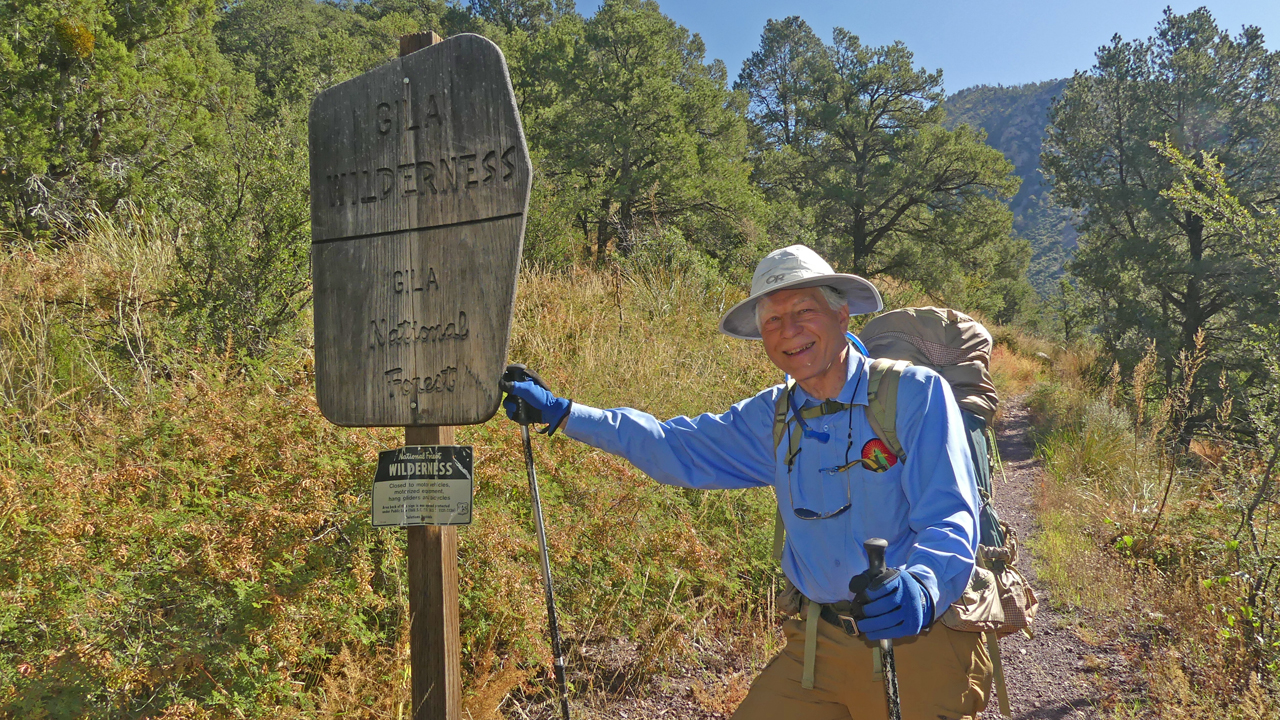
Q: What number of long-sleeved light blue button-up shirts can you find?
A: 1